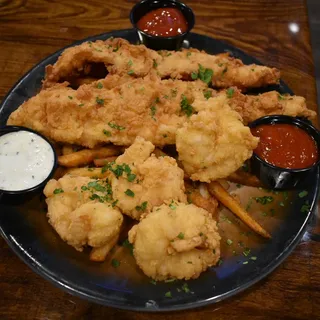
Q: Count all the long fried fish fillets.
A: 2